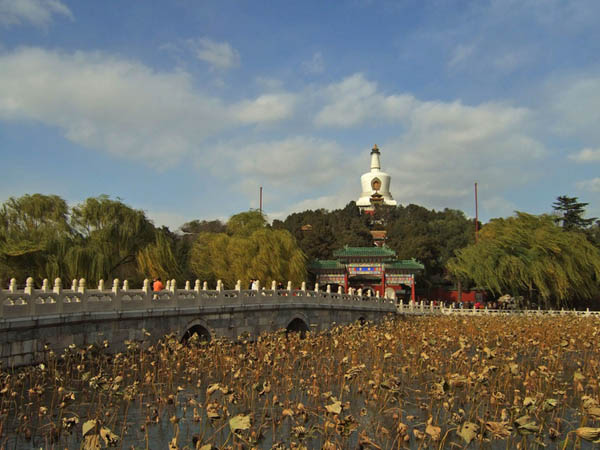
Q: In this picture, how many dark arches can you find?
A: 3